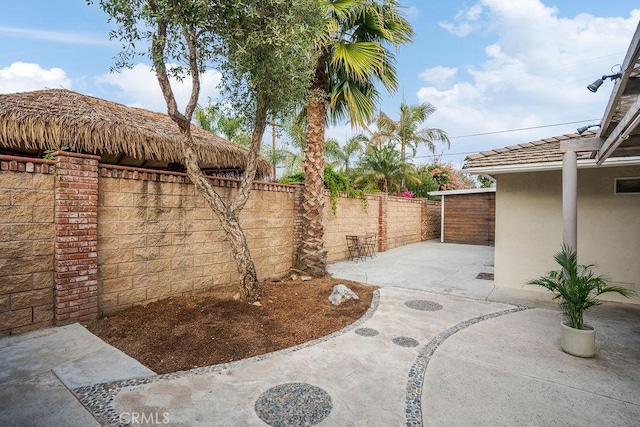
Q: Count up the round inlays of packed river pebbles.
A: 4